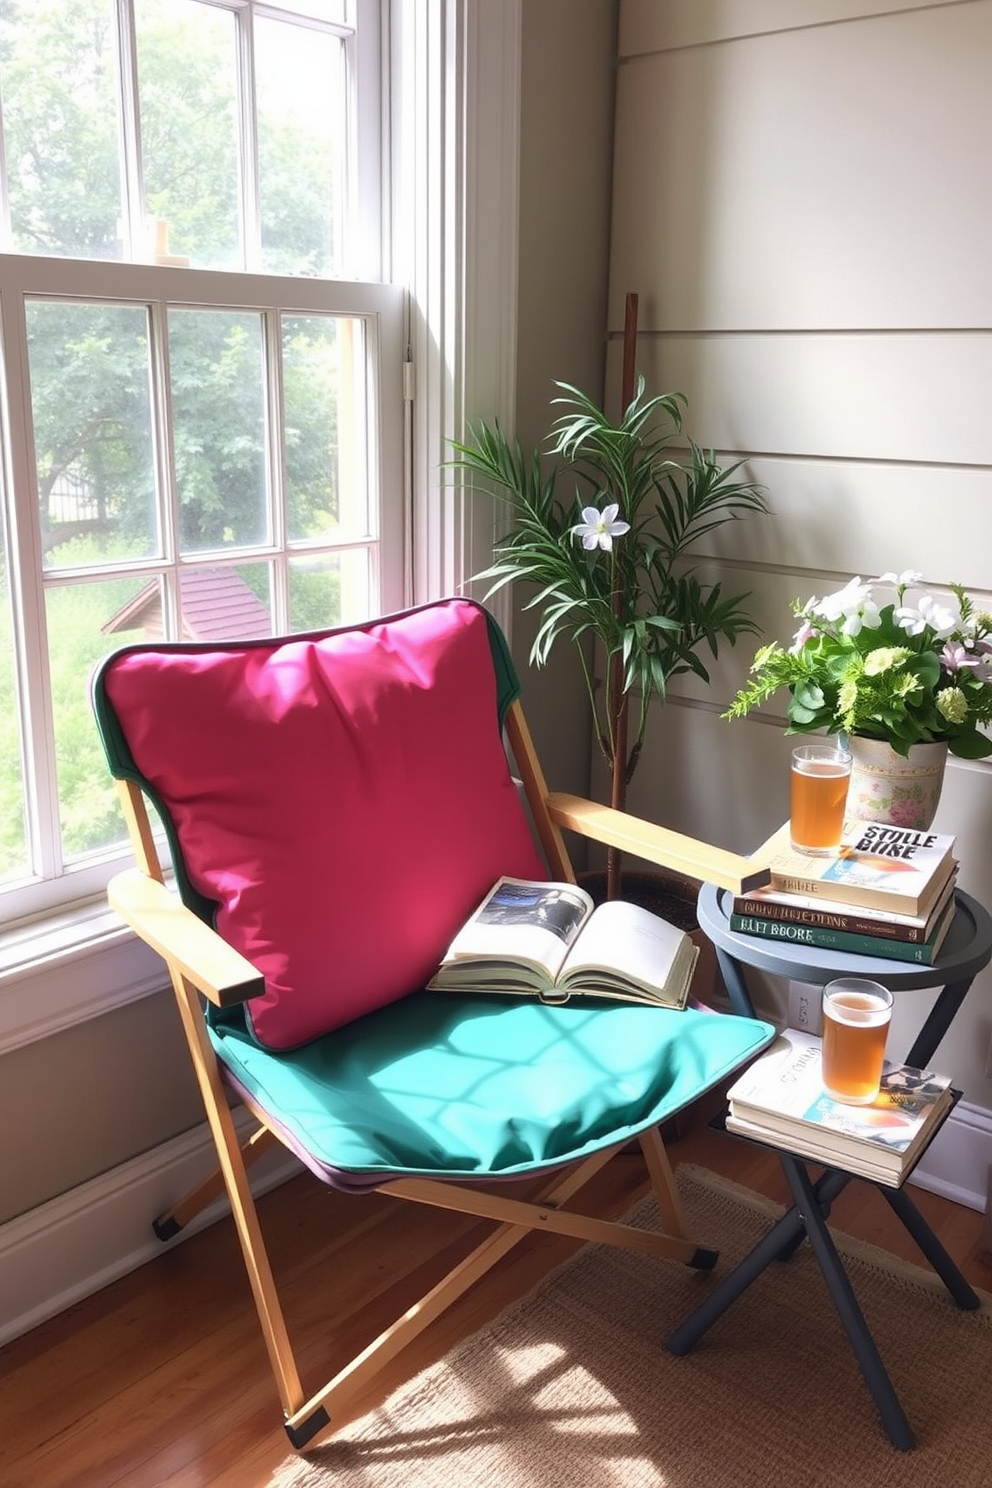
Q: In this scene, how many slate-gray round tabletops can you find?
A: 1